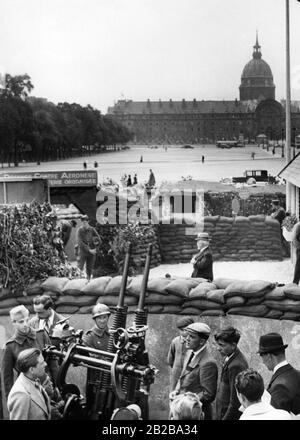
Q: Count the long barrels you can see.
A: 2